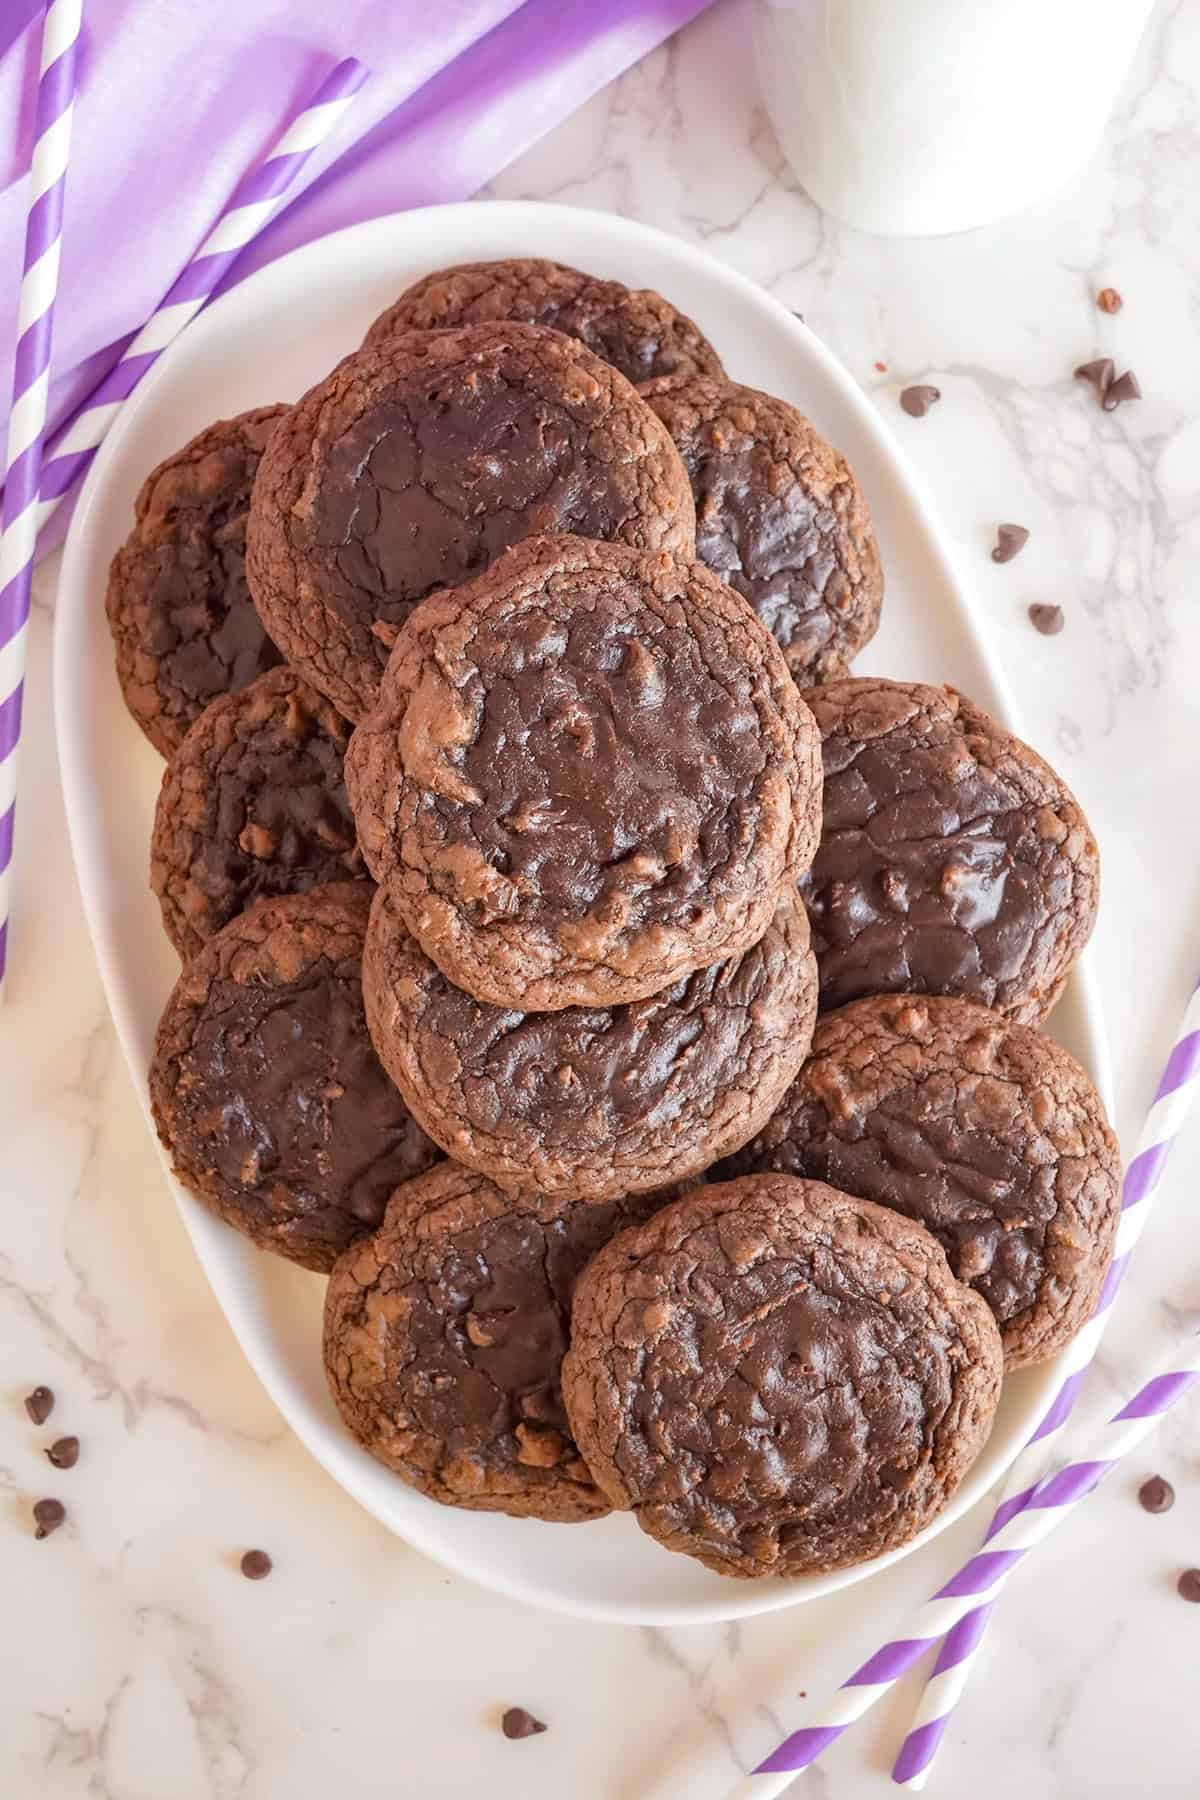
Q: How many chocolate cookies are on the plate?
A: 12